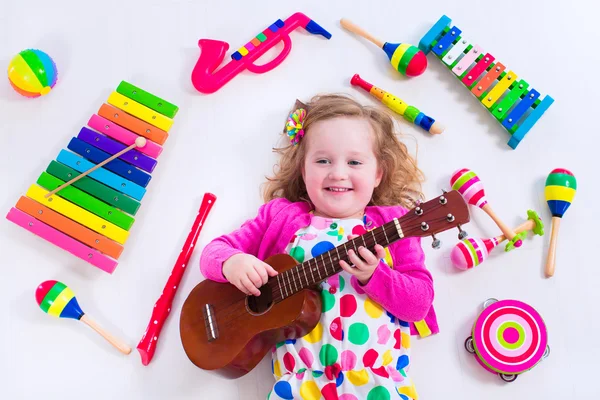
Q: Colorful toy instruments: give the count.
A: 11